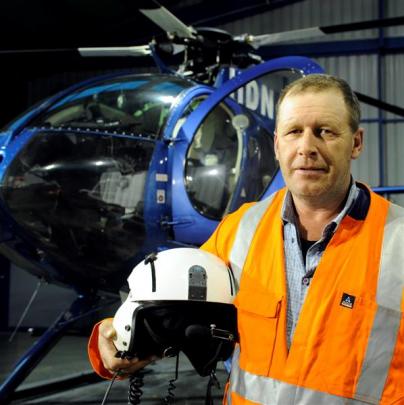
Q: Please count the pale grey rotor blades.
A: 3